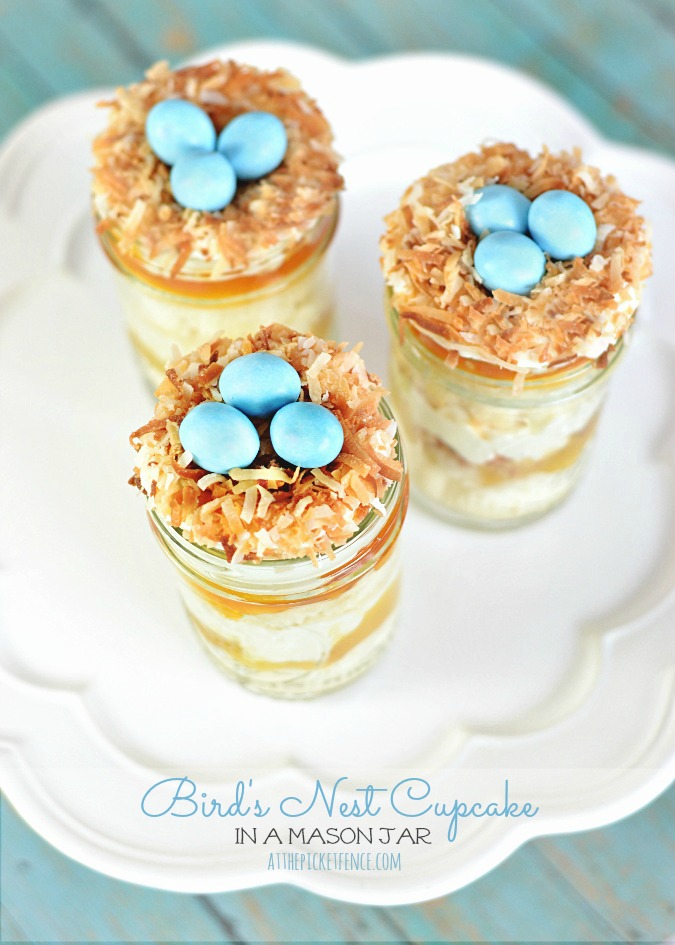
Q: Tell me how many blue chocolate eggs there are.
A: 9